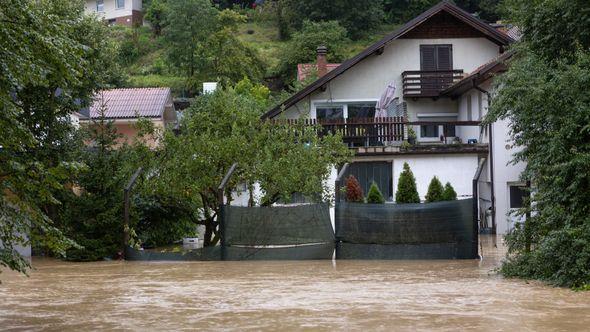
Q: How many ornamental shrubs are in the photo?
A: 5